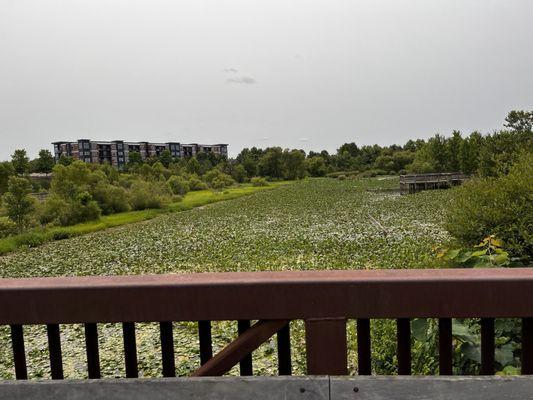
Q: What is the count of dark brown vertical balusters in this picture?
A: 13